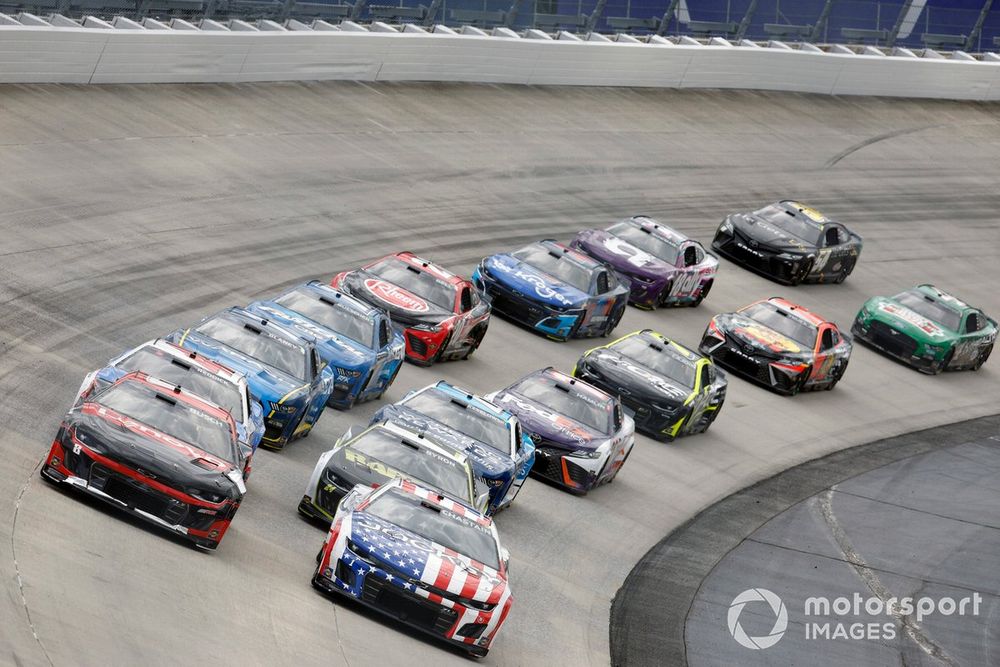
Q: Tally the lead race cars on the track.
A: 2